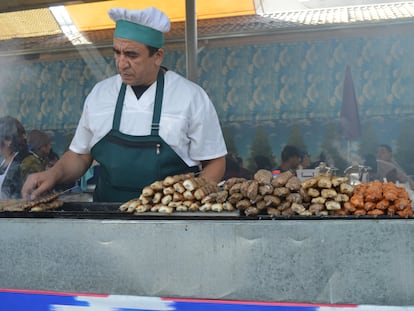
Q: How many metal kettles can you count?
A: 2